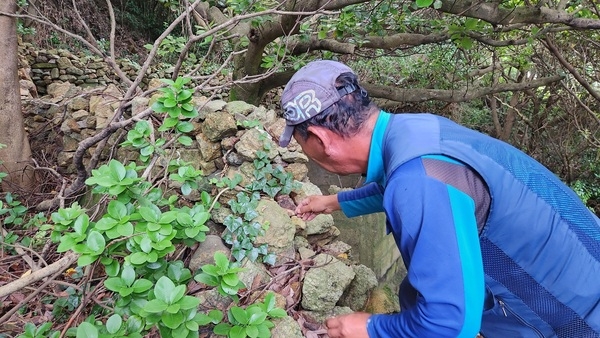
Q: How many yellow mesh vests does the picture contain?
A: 0